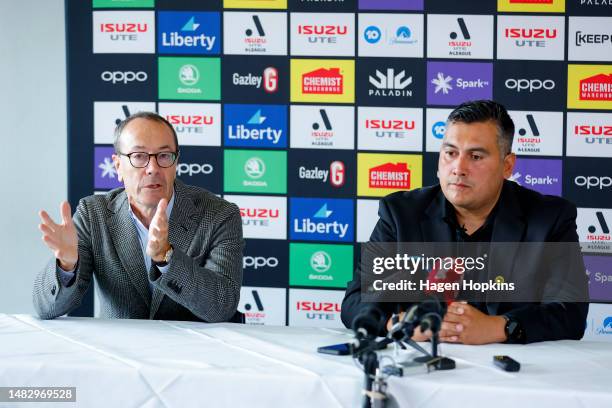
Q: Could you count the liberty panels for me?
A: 3